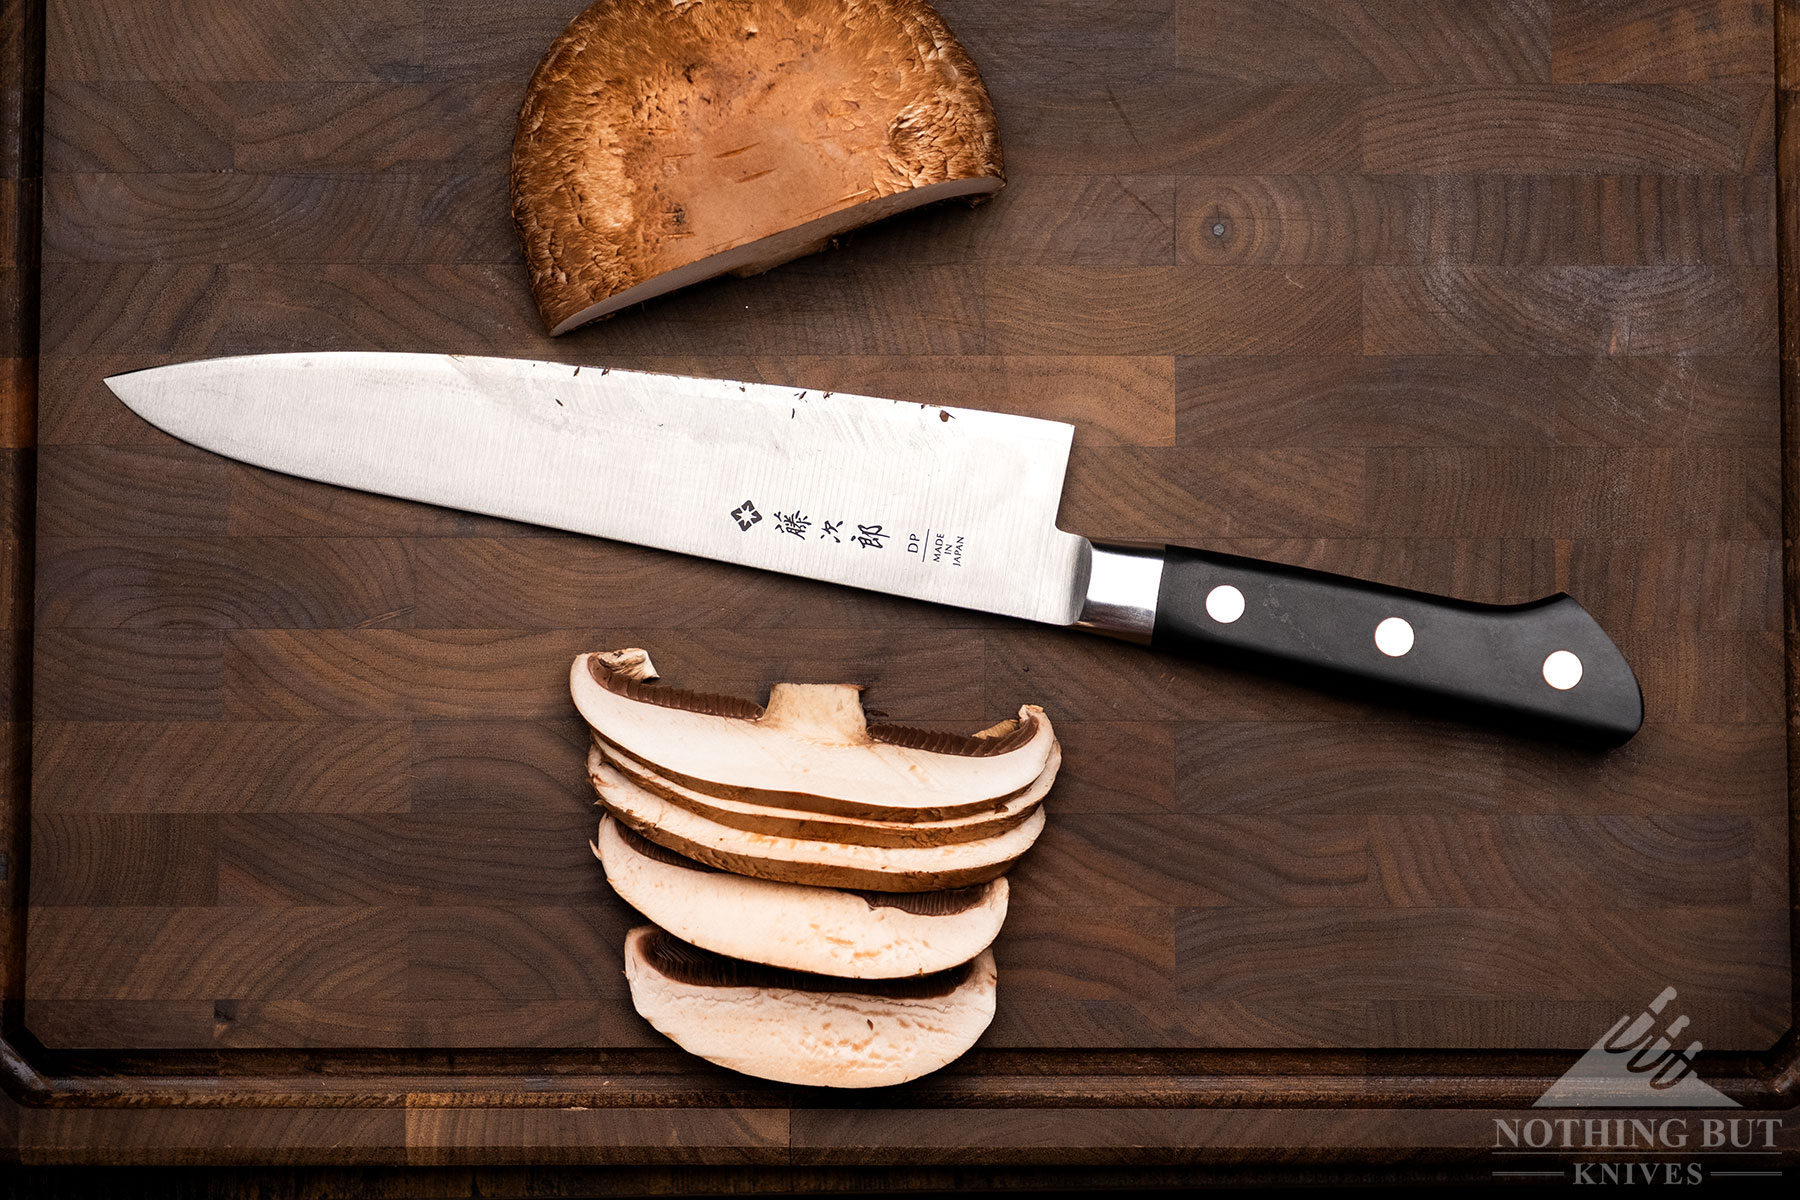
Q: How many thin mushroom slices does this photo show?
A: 5